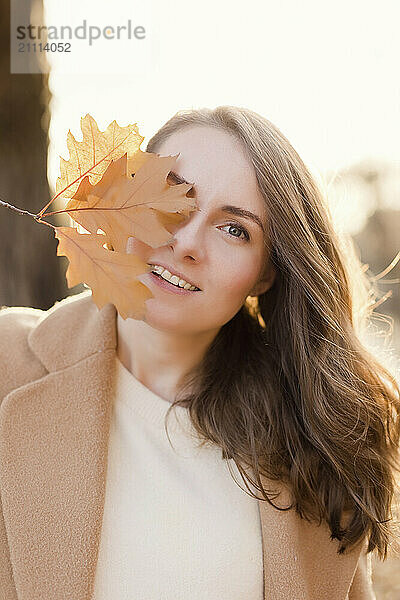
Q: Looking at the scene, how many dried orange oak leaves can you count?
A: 3